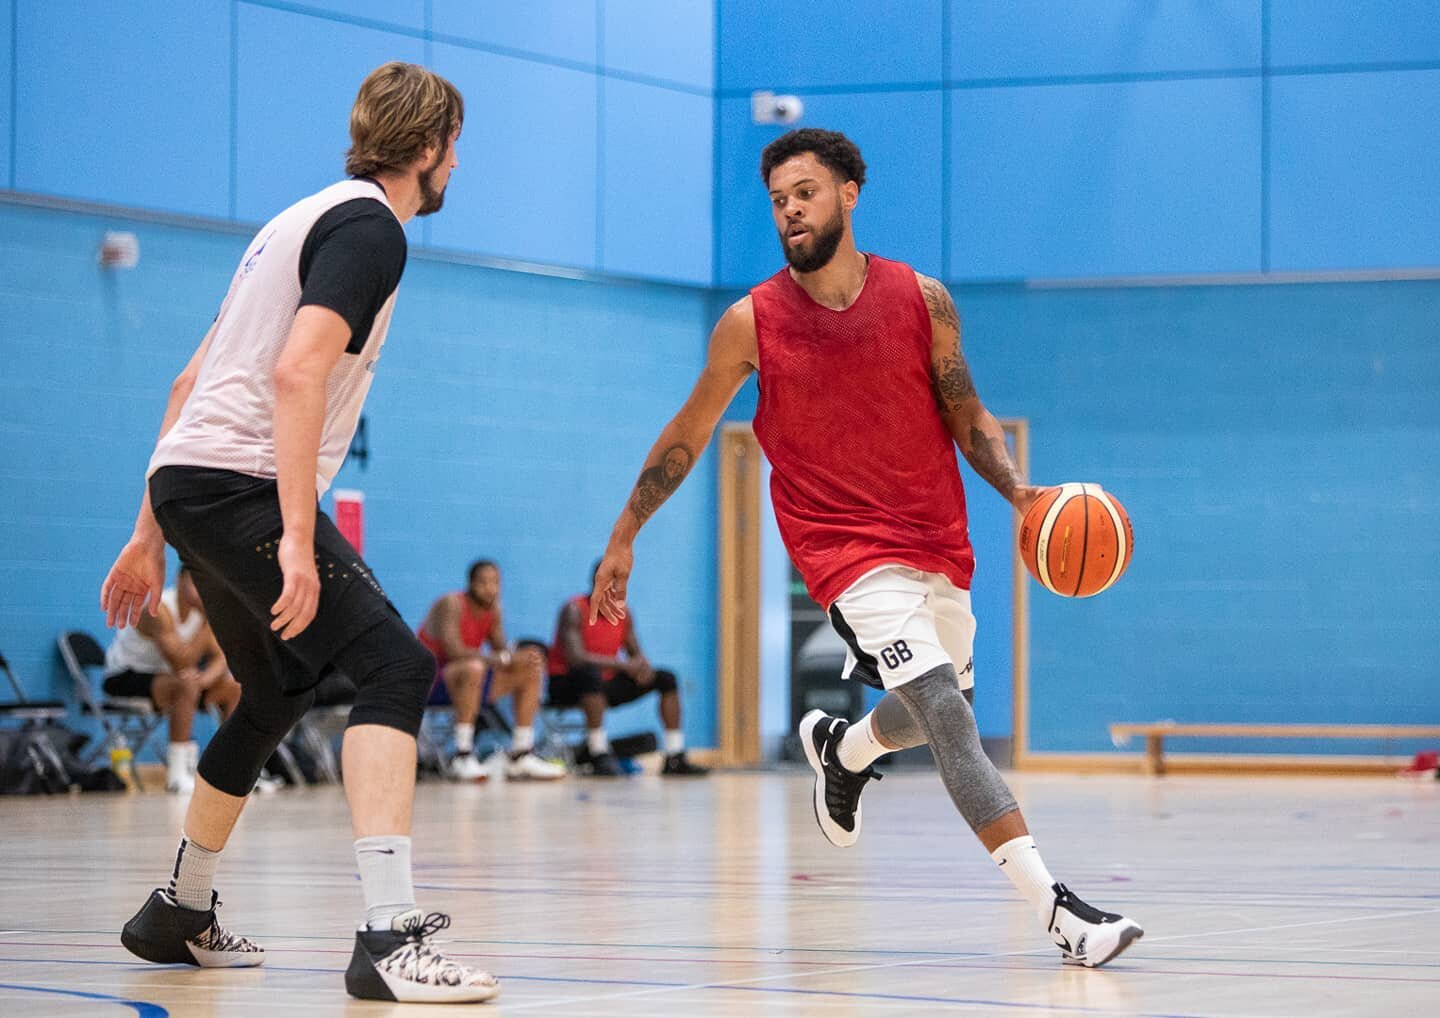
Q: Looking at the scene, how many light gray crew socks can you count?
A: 2